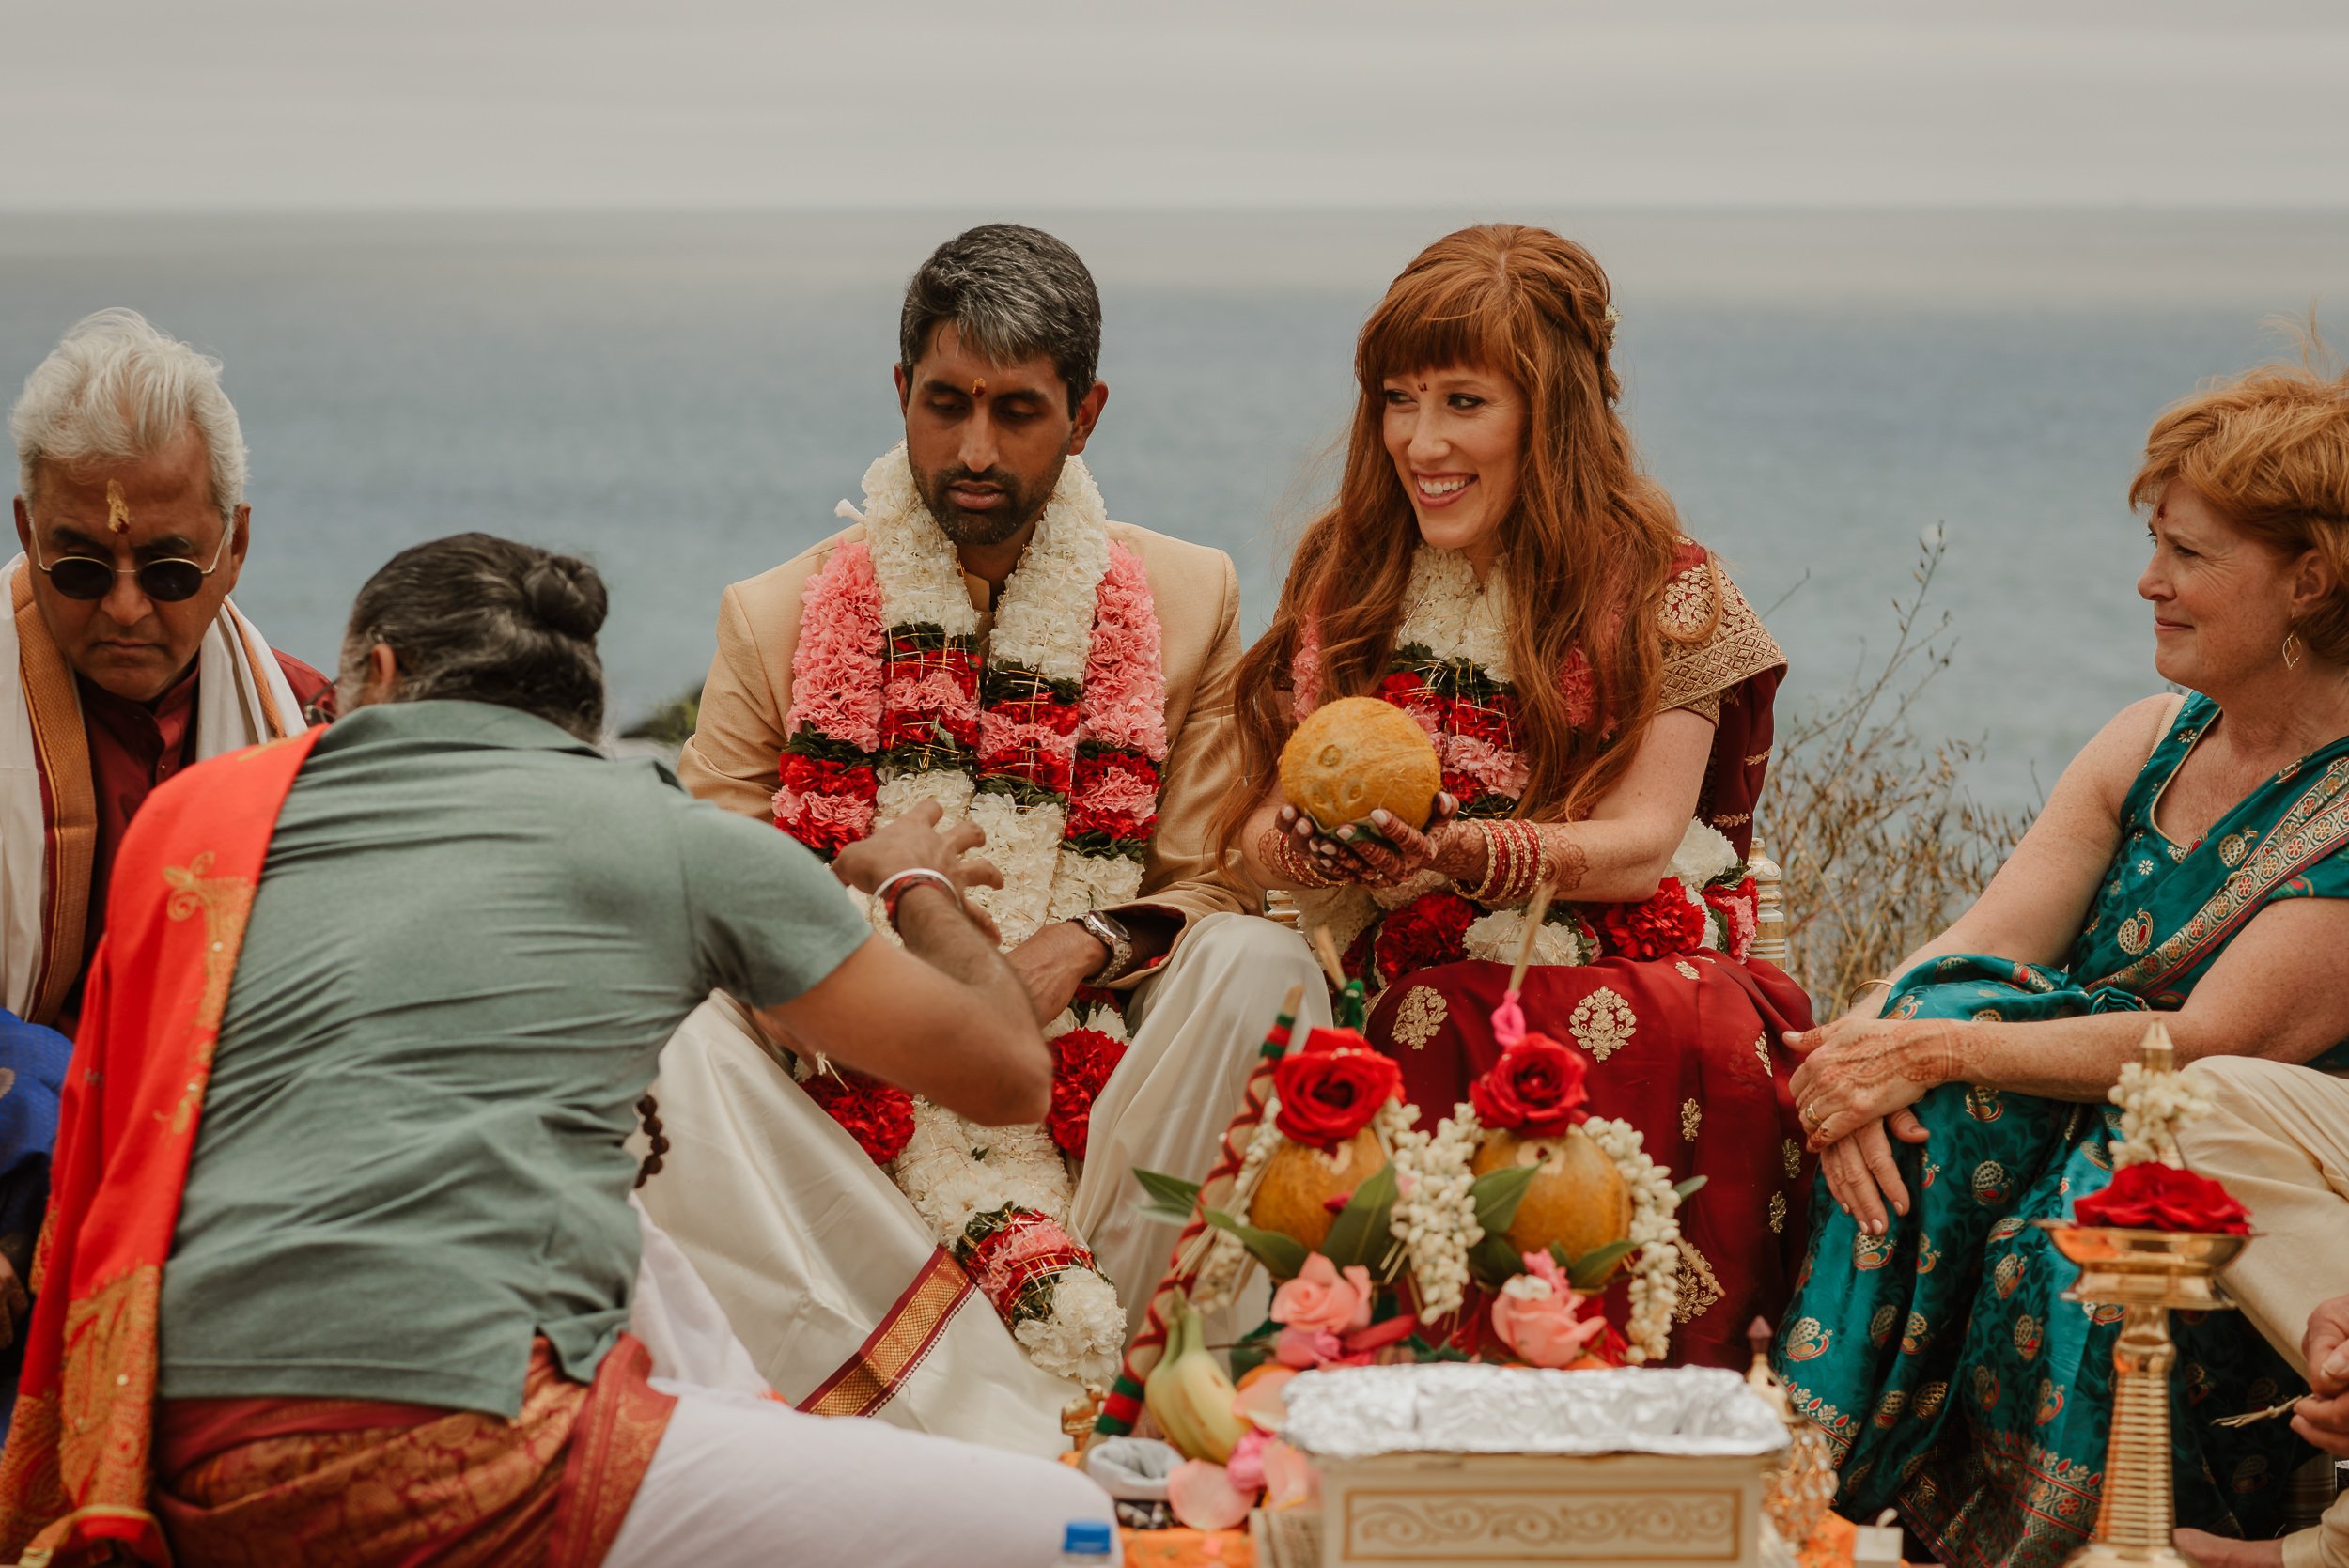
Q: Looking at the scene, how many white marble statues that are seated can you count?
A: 0